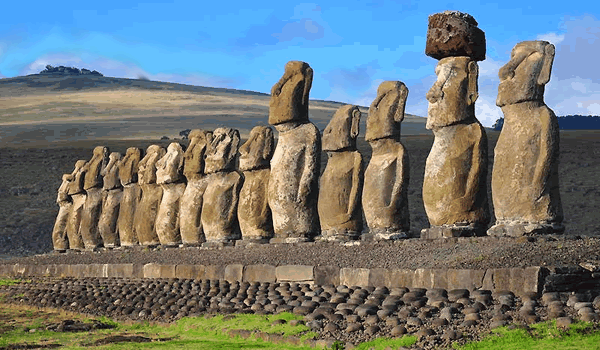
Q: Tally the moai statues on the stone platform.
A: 15